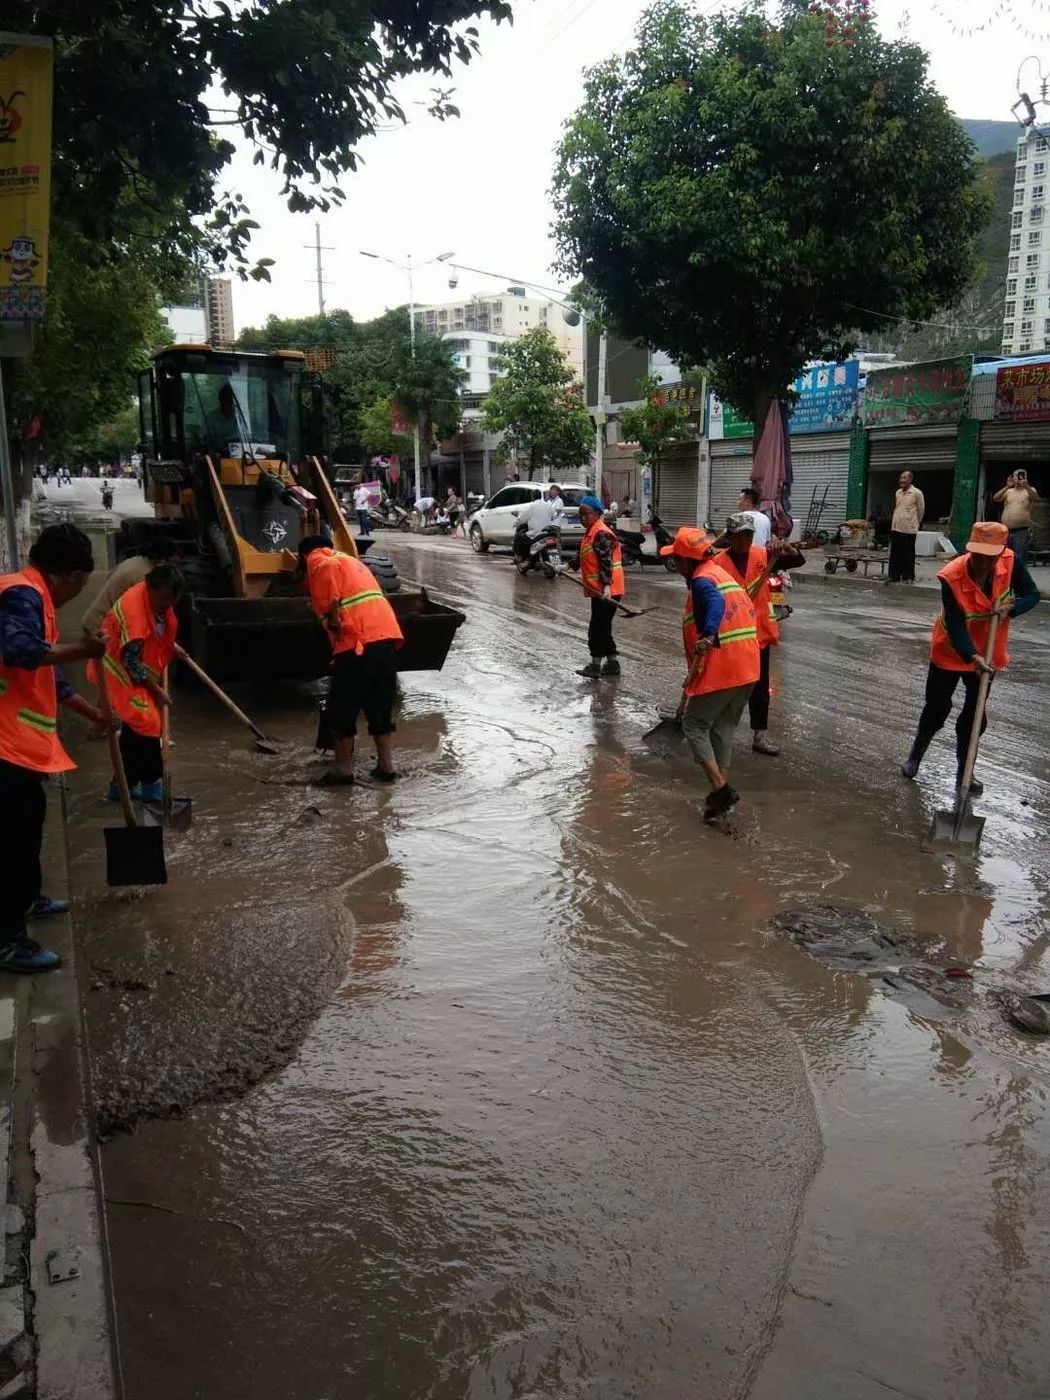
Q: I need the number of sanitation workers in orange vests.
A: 7